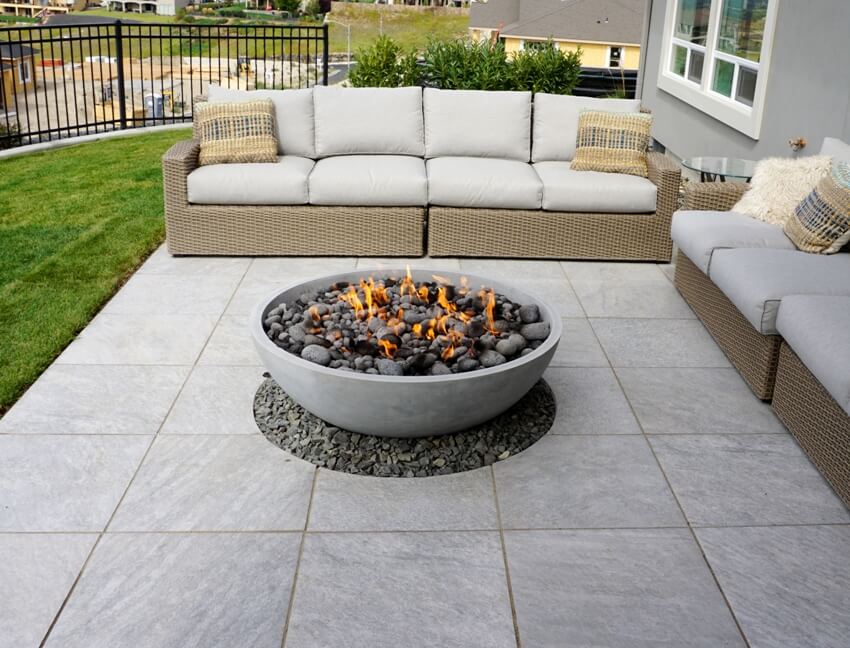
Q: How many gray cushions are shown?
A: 12